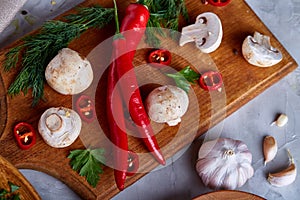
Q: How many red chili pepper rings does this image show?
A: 6